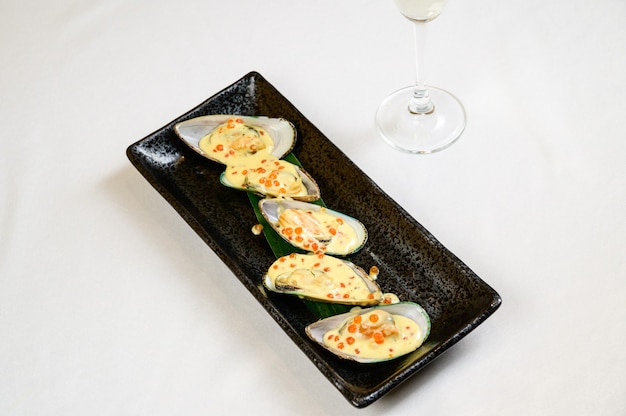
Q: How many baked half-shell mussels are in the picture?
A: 5